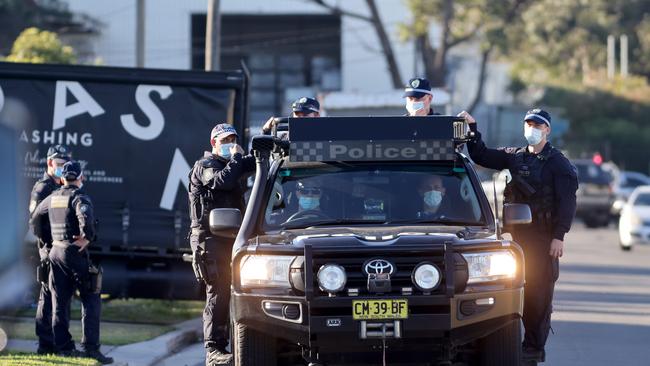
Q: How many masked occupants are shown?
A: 2